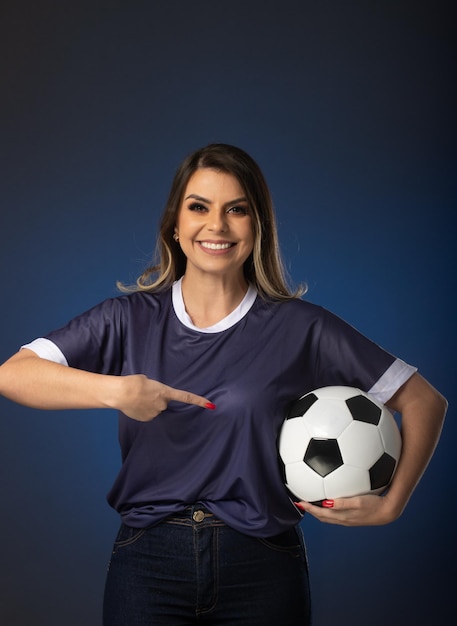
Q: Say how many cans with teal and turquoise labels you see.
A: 0